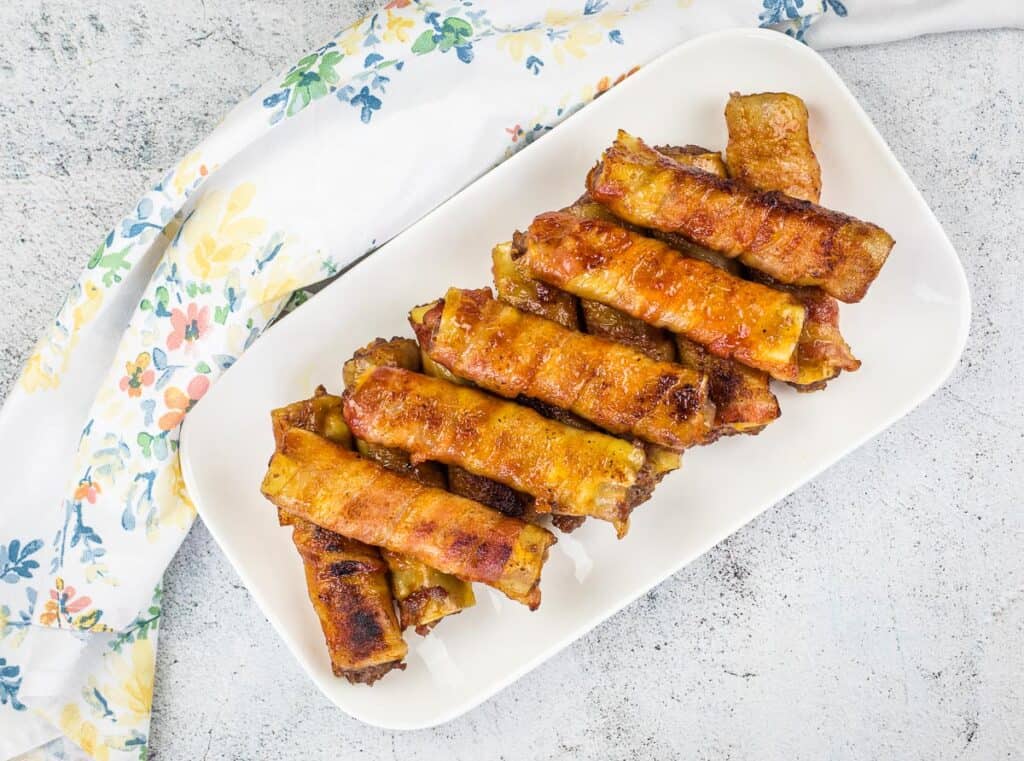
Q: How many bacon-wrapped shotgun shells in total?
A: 12